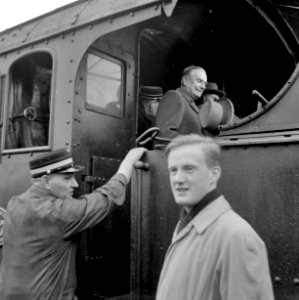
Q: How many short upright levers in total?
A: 1